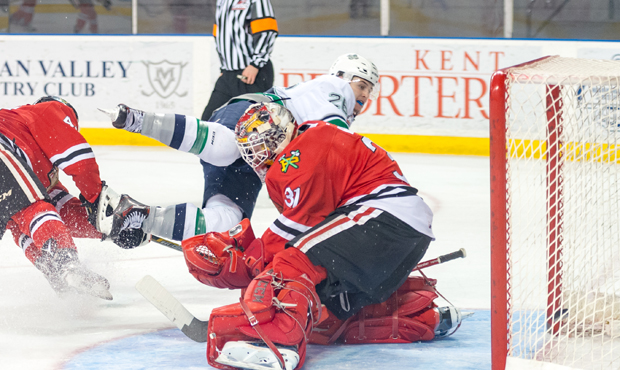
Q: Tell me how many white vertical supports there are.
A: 3